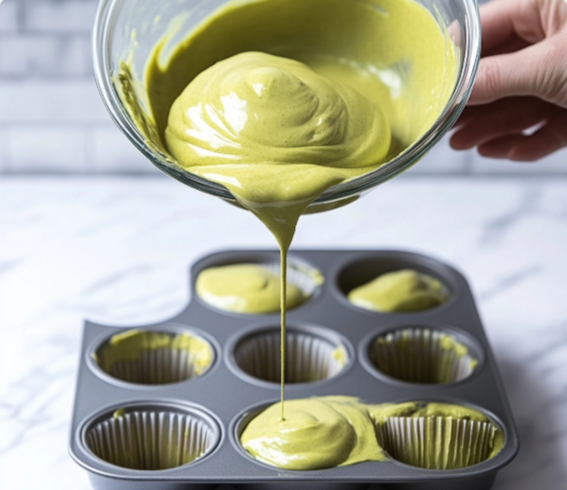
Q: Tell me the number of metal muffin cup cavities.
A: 8